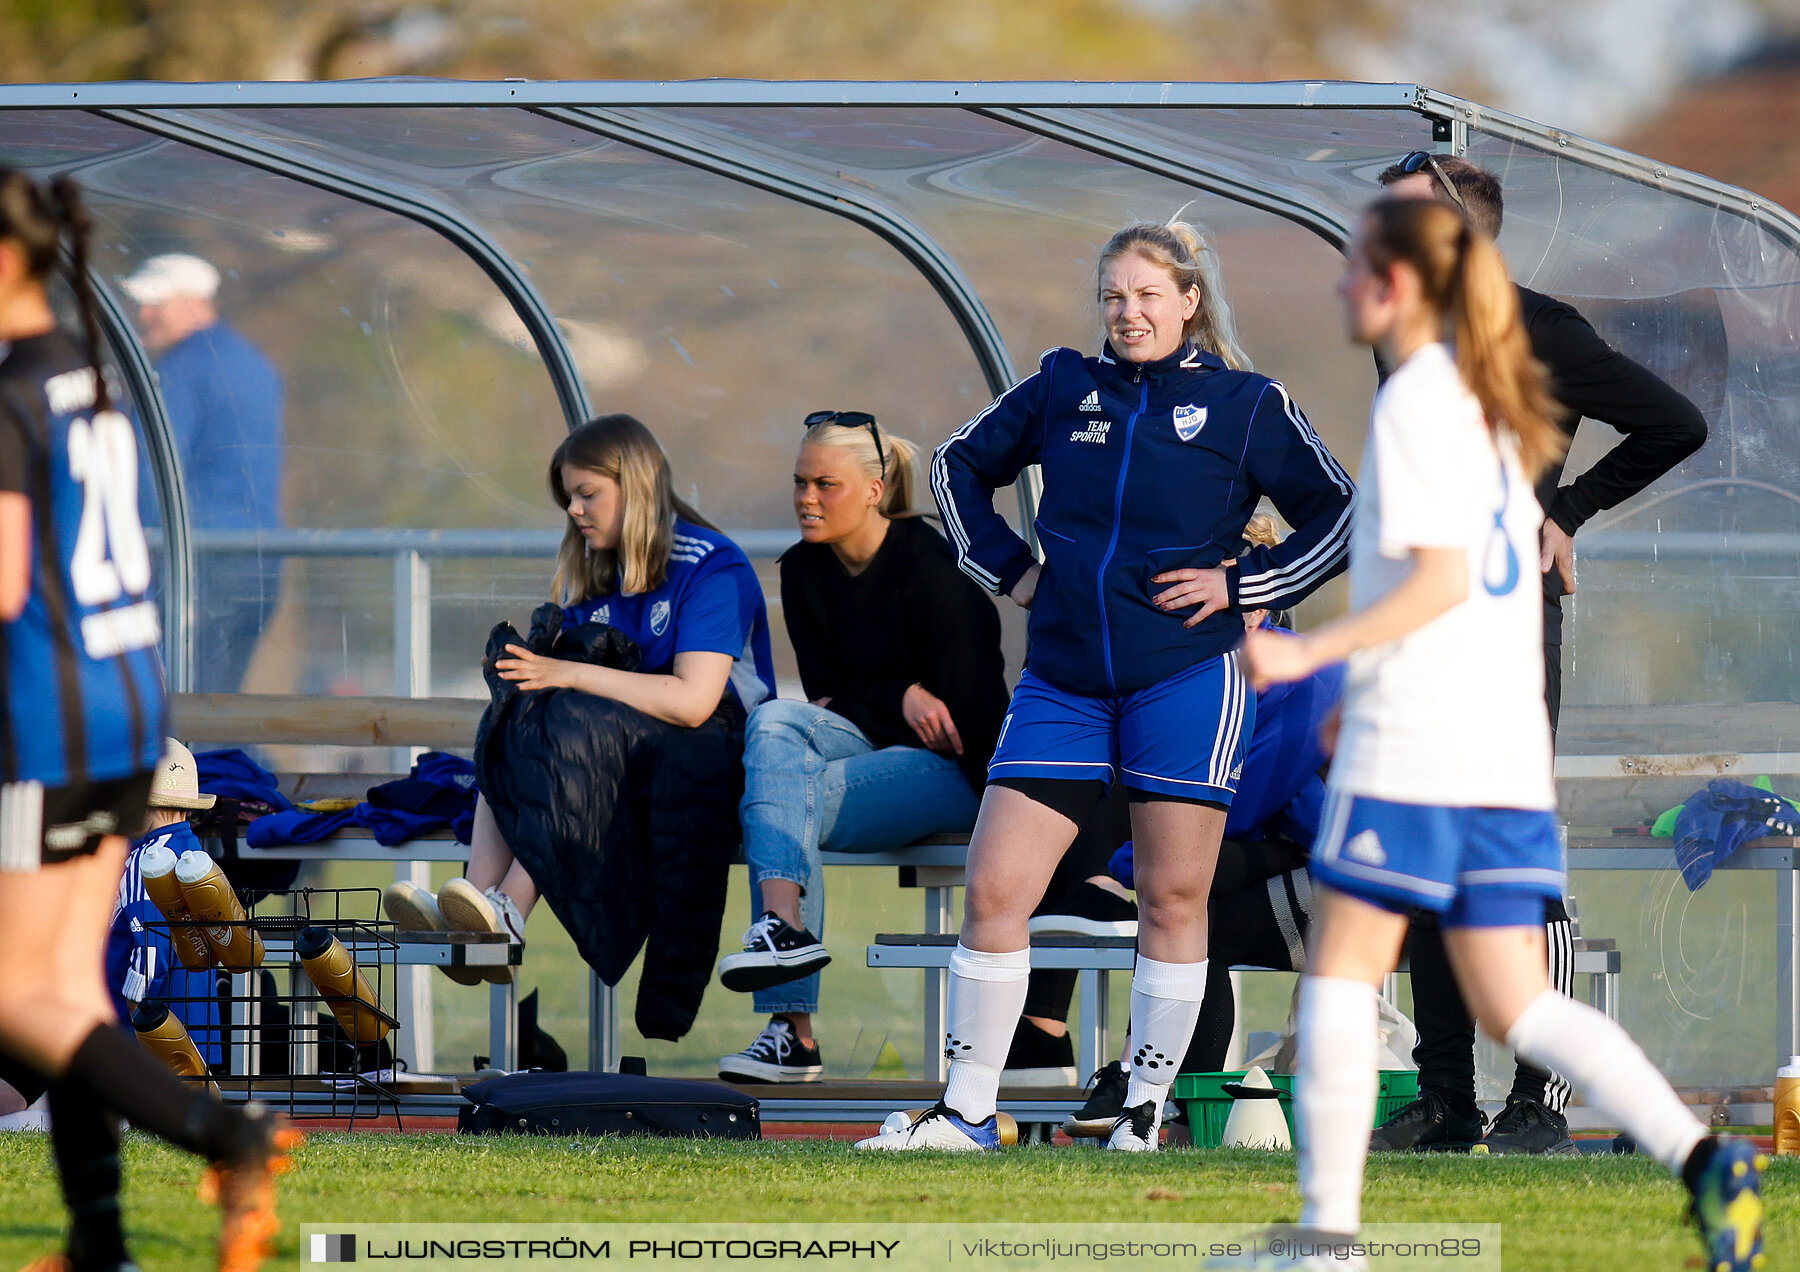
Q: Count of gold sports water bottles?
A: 6